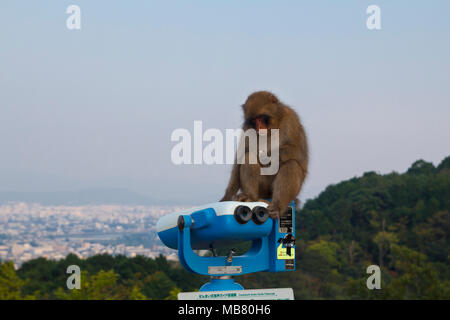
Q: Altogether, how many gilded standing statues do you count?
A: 0